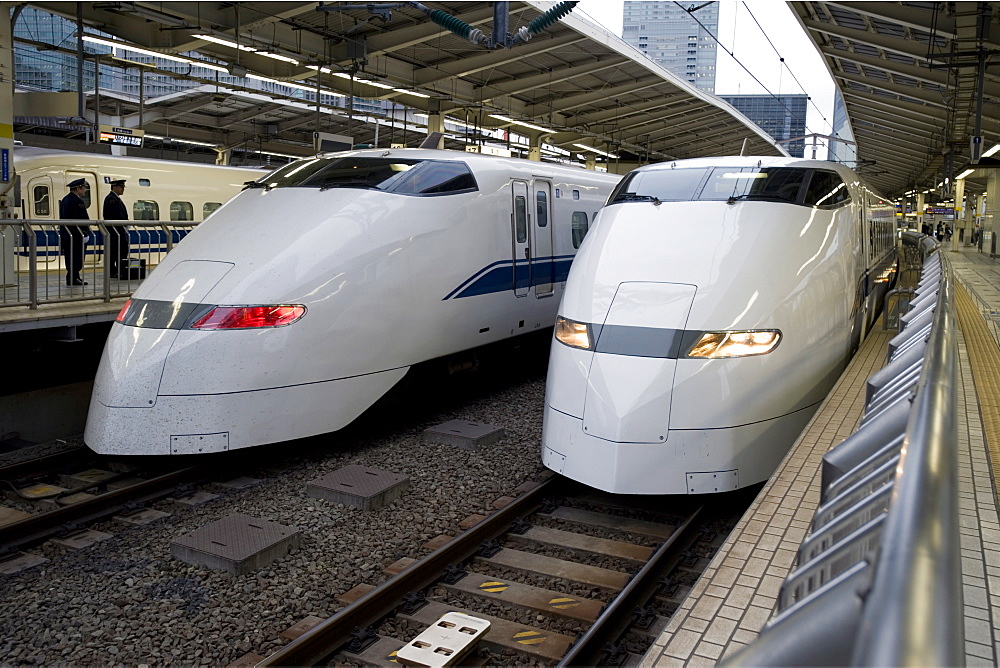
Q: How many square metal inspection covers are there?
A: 3